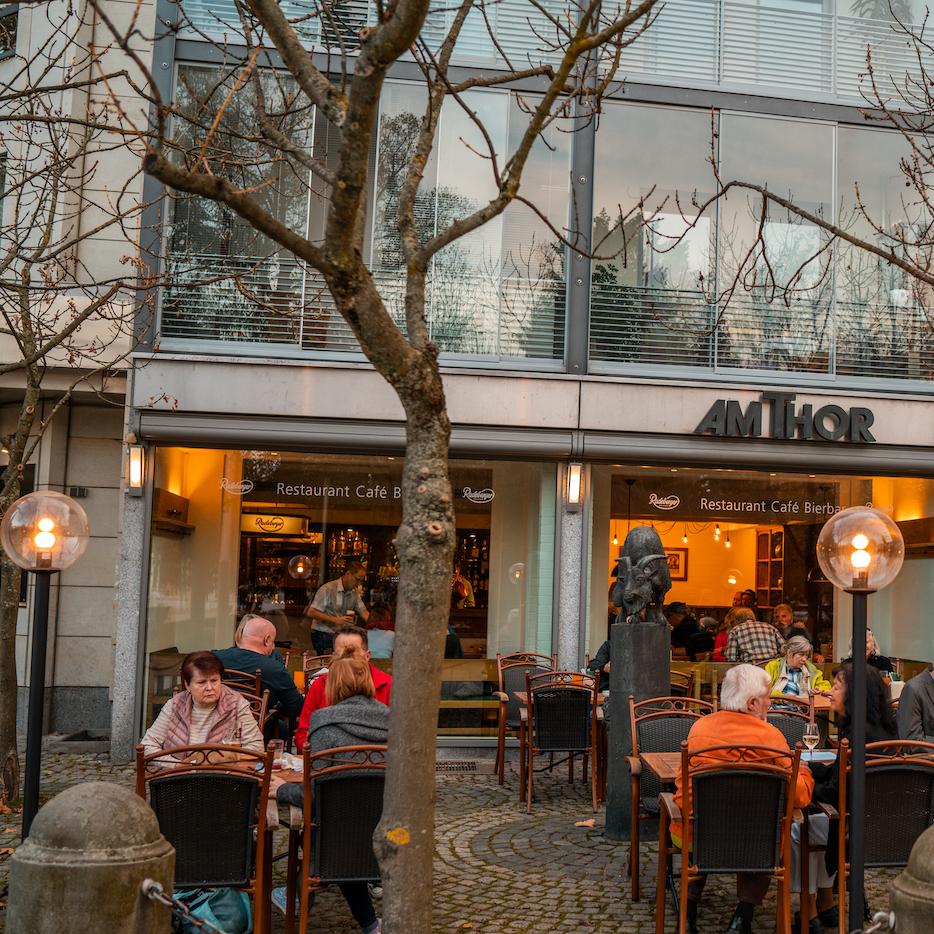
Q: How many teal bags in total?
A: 1